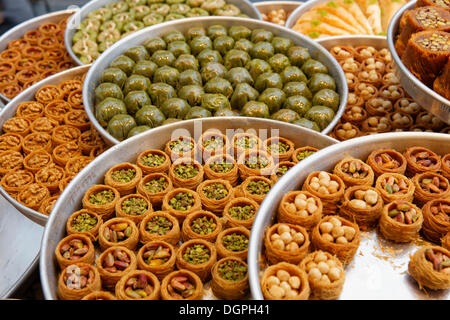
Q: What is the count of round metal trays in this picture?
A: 10